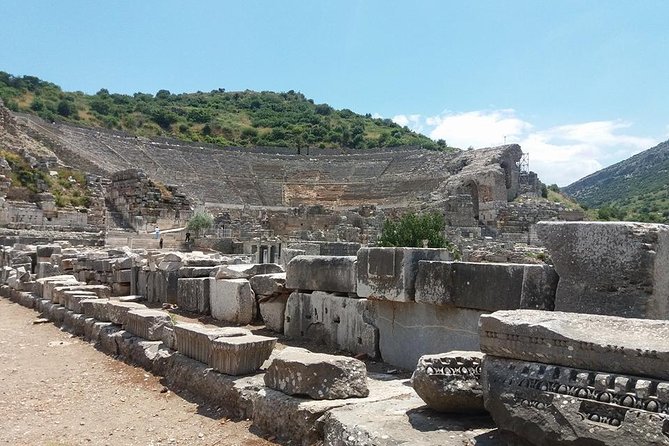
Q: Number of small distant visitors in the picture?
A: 3